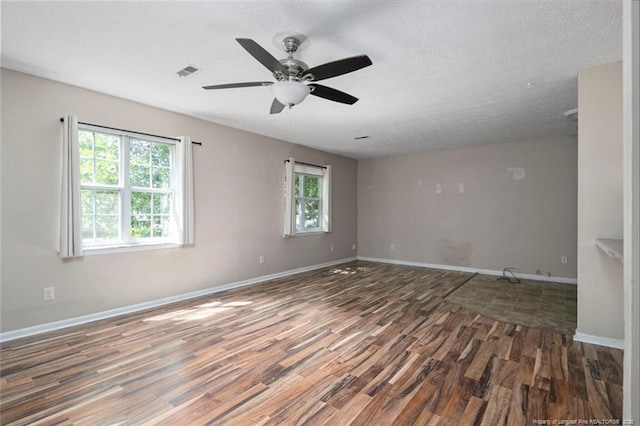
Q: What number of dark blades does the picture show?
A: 5